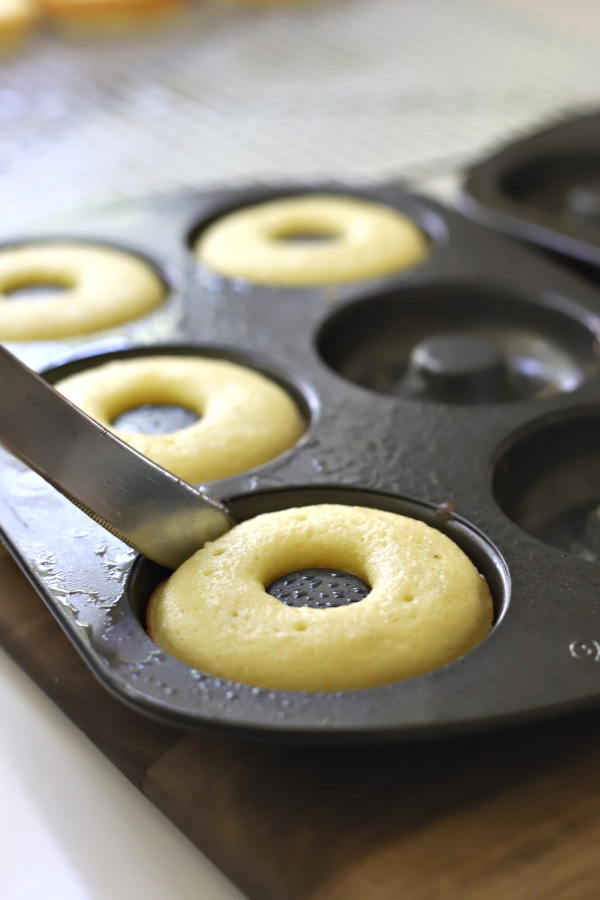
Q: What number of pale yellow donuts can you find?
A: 4